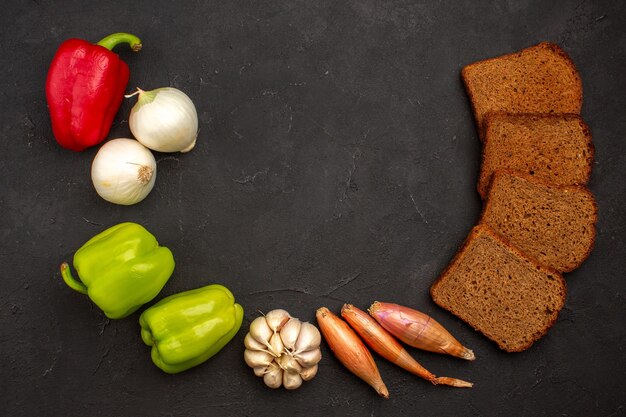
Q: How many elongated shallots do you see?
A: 3